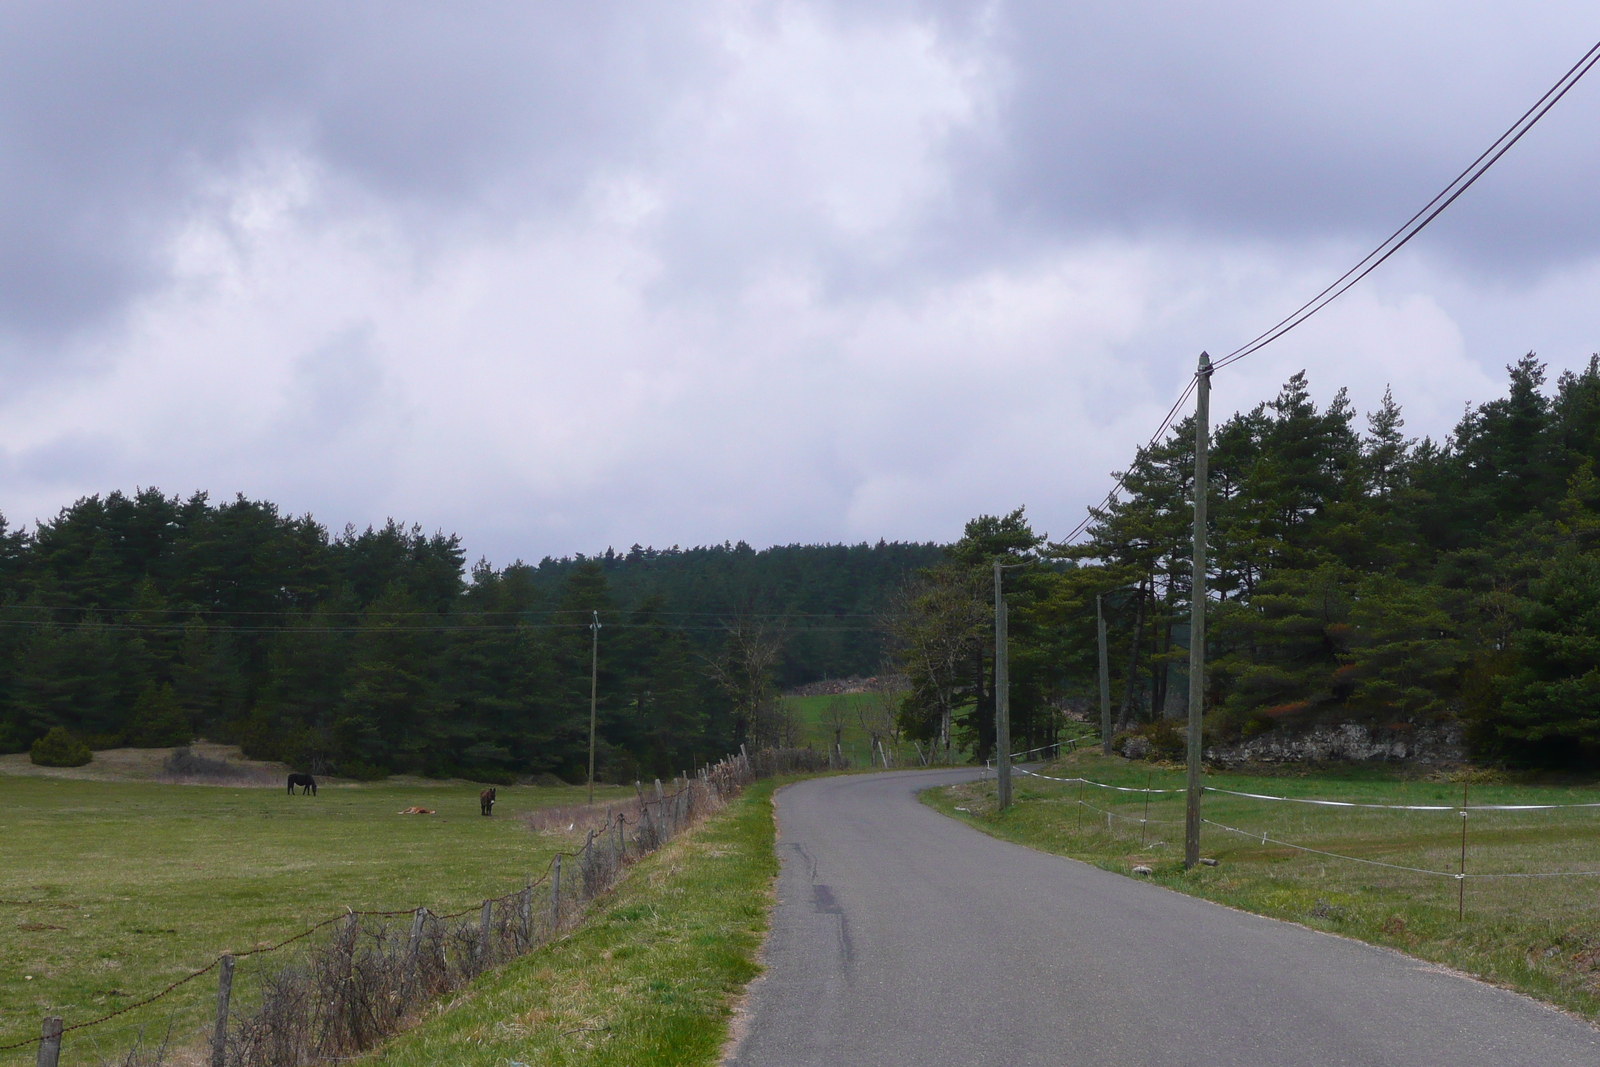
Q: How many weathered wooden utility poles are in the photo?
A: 4